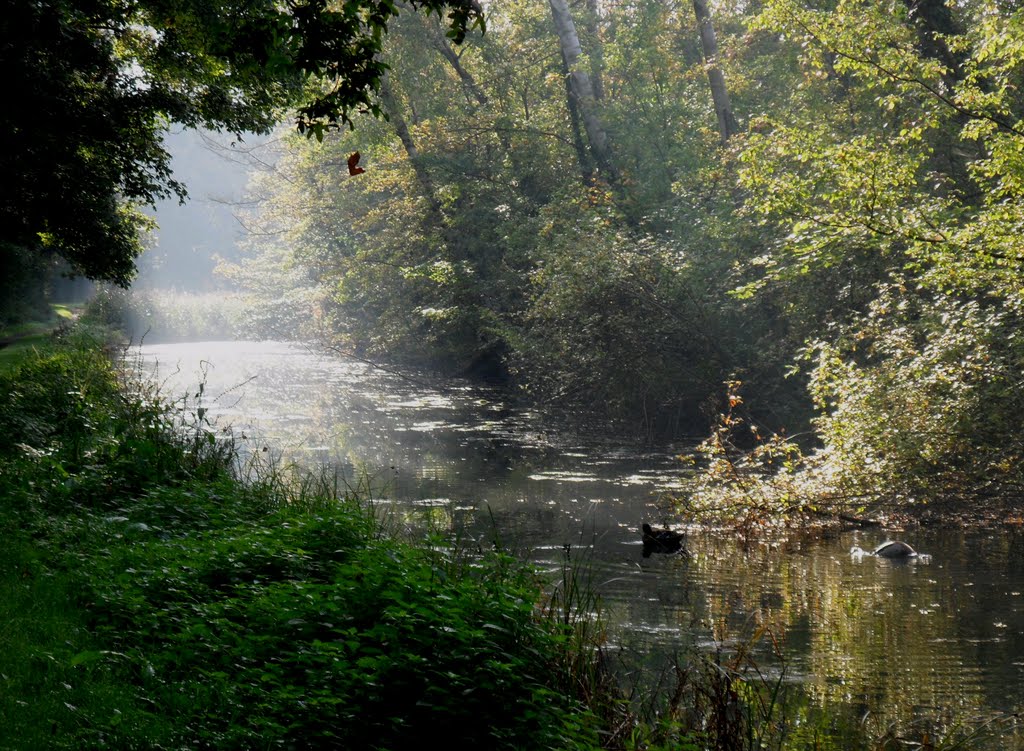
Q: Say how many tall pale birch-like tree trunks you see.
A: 2